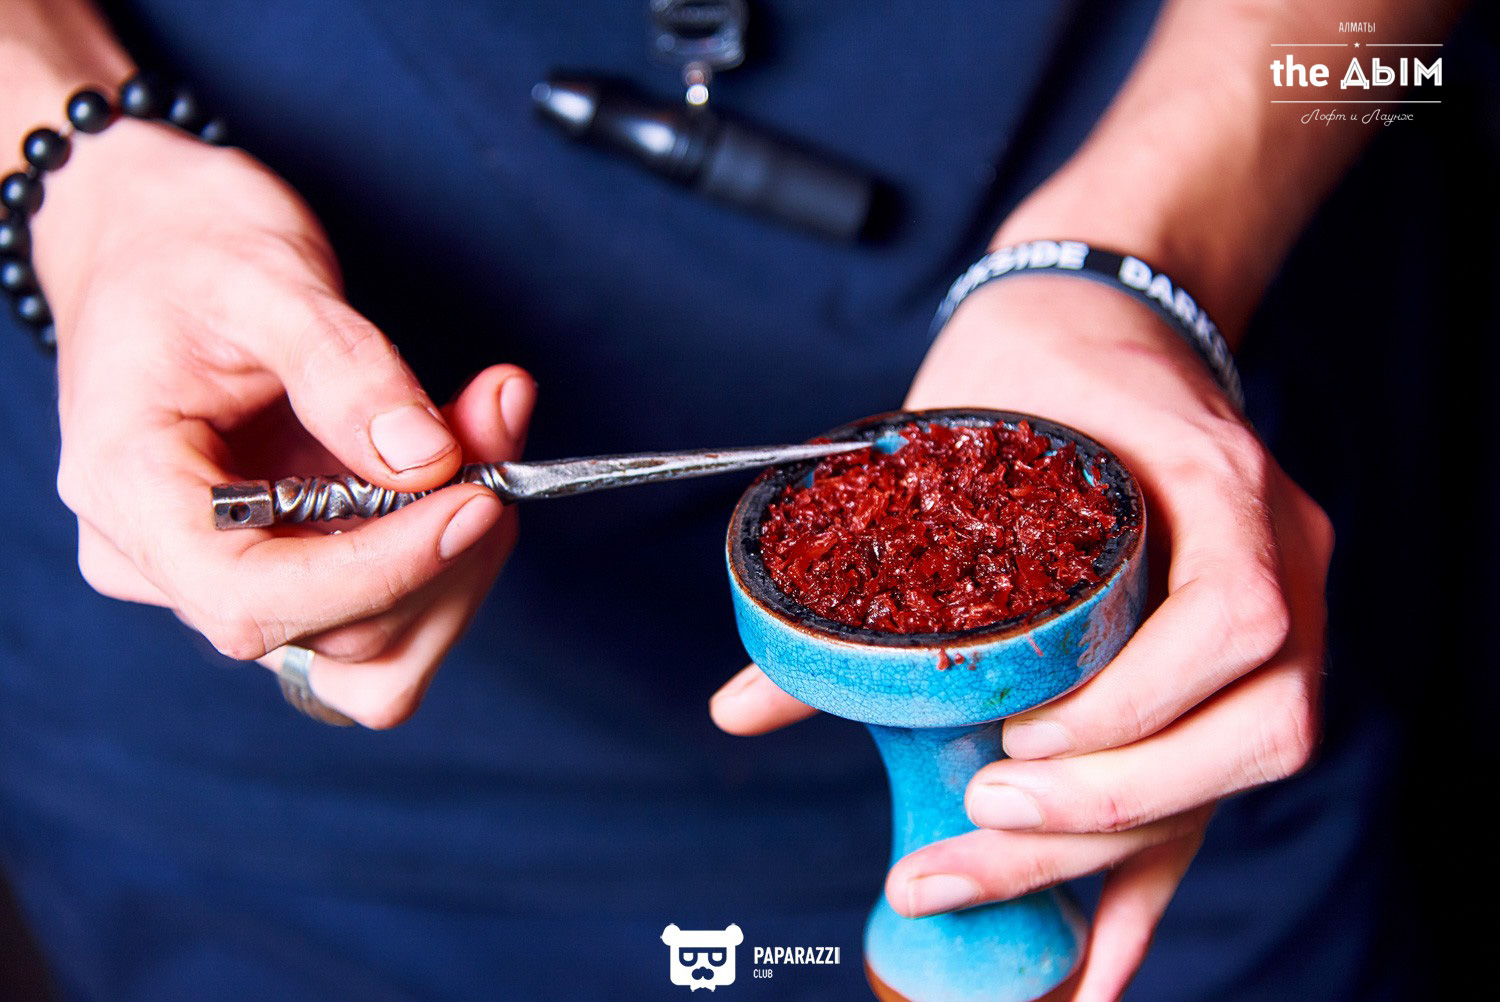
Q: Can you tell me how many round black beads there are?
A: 10